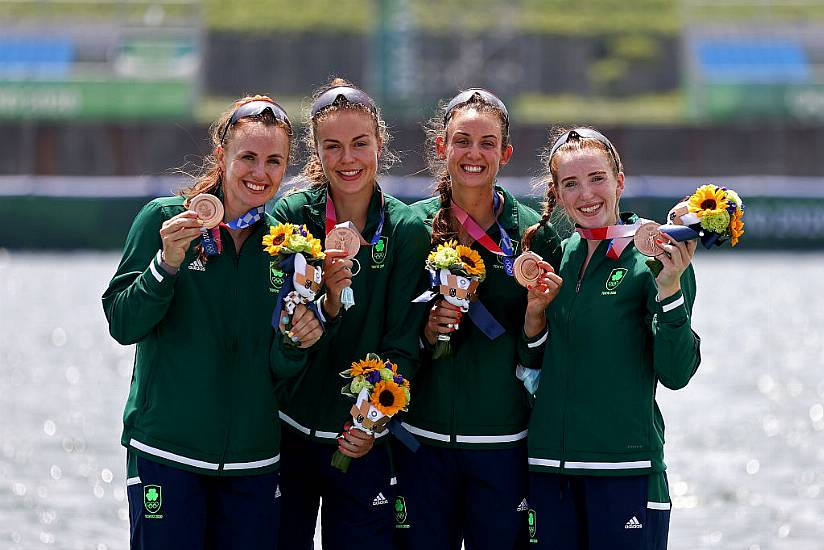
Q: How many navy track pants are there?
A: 4